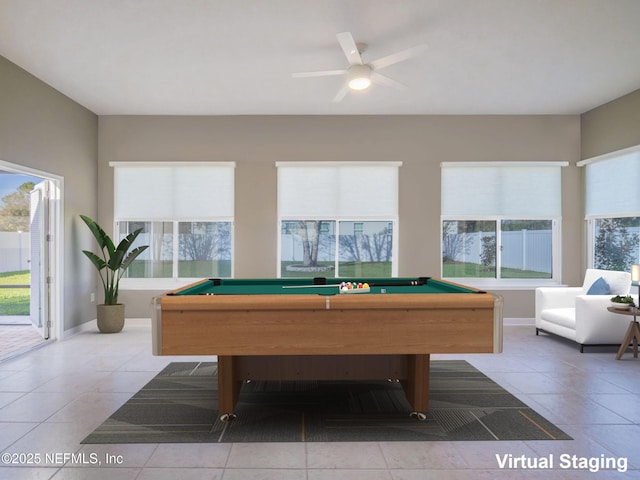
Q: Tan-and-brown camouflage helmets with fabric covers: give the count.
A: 0